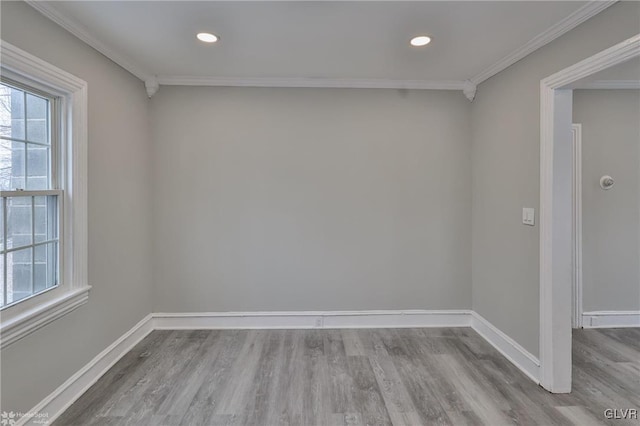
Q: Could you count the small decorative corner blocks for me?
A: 2